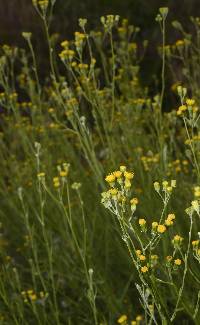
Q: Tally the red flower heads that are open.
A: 0